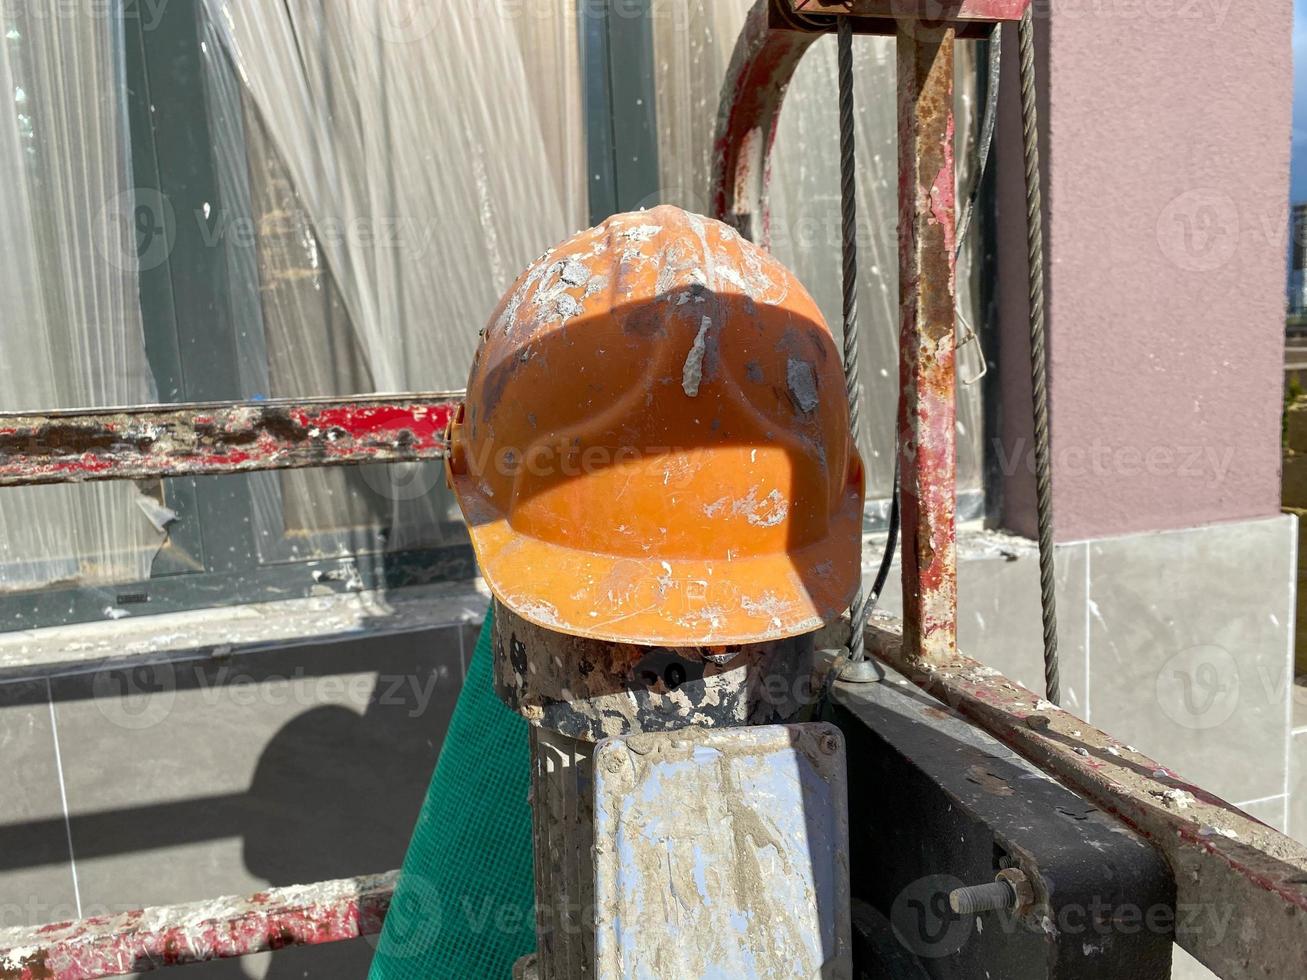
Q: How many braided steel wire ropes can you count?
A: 2